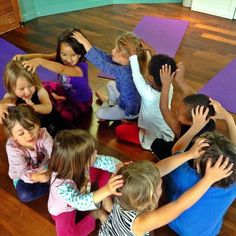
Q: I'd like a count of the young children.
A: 9